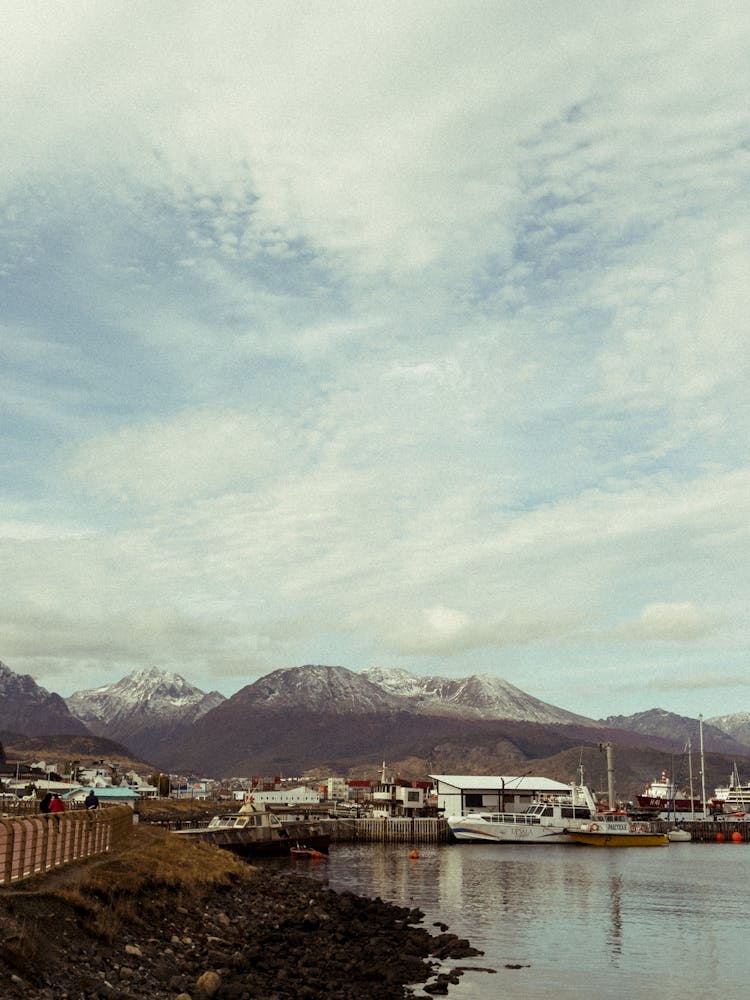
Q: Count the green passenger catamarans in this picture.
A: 0